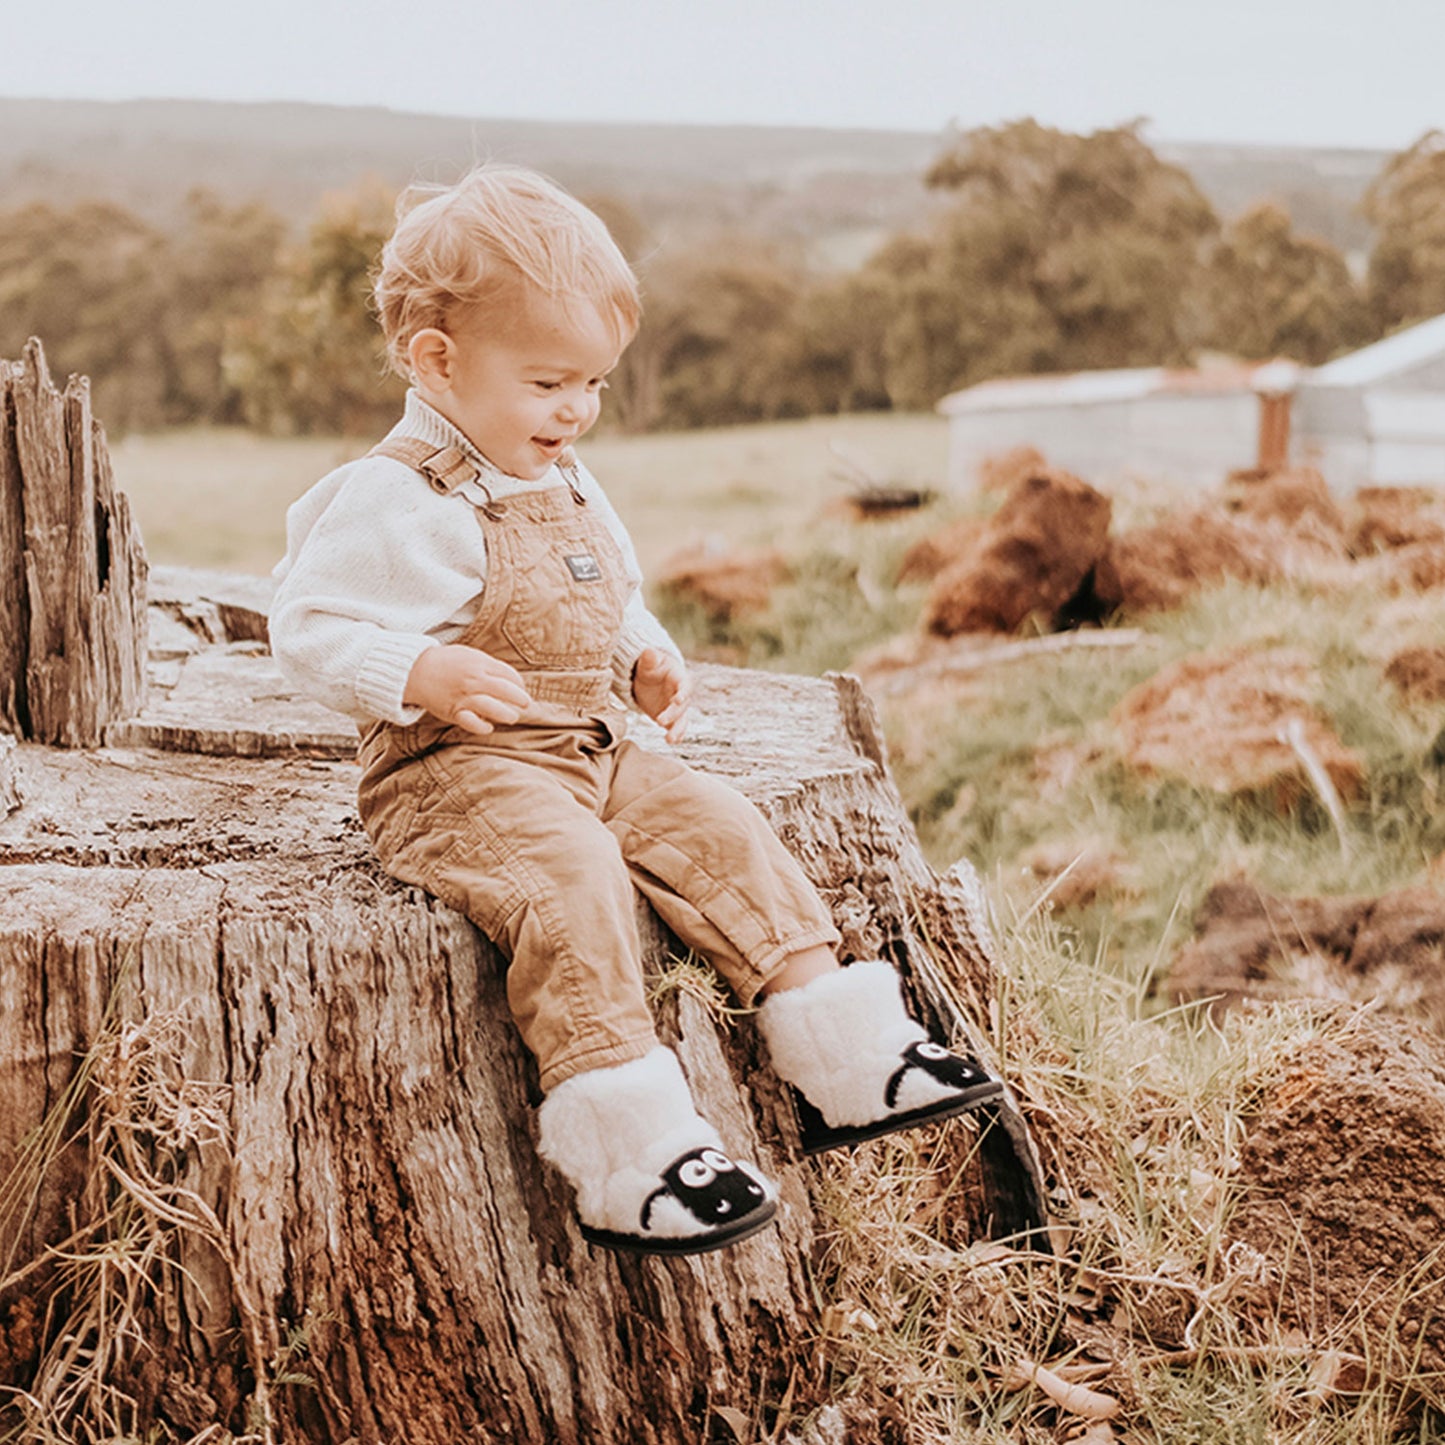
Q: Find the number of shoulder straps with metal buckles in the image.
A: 2